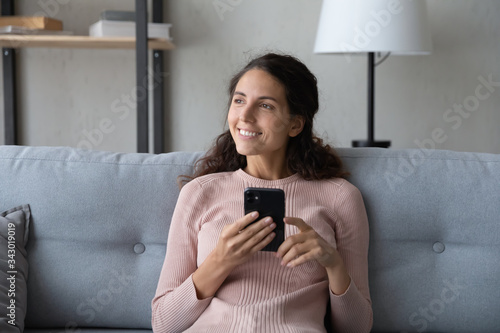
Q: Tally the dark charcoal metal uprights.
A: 3